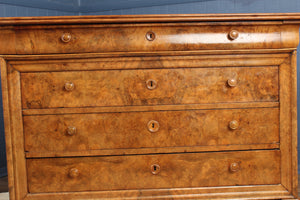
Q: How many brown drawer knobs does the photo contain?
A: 8